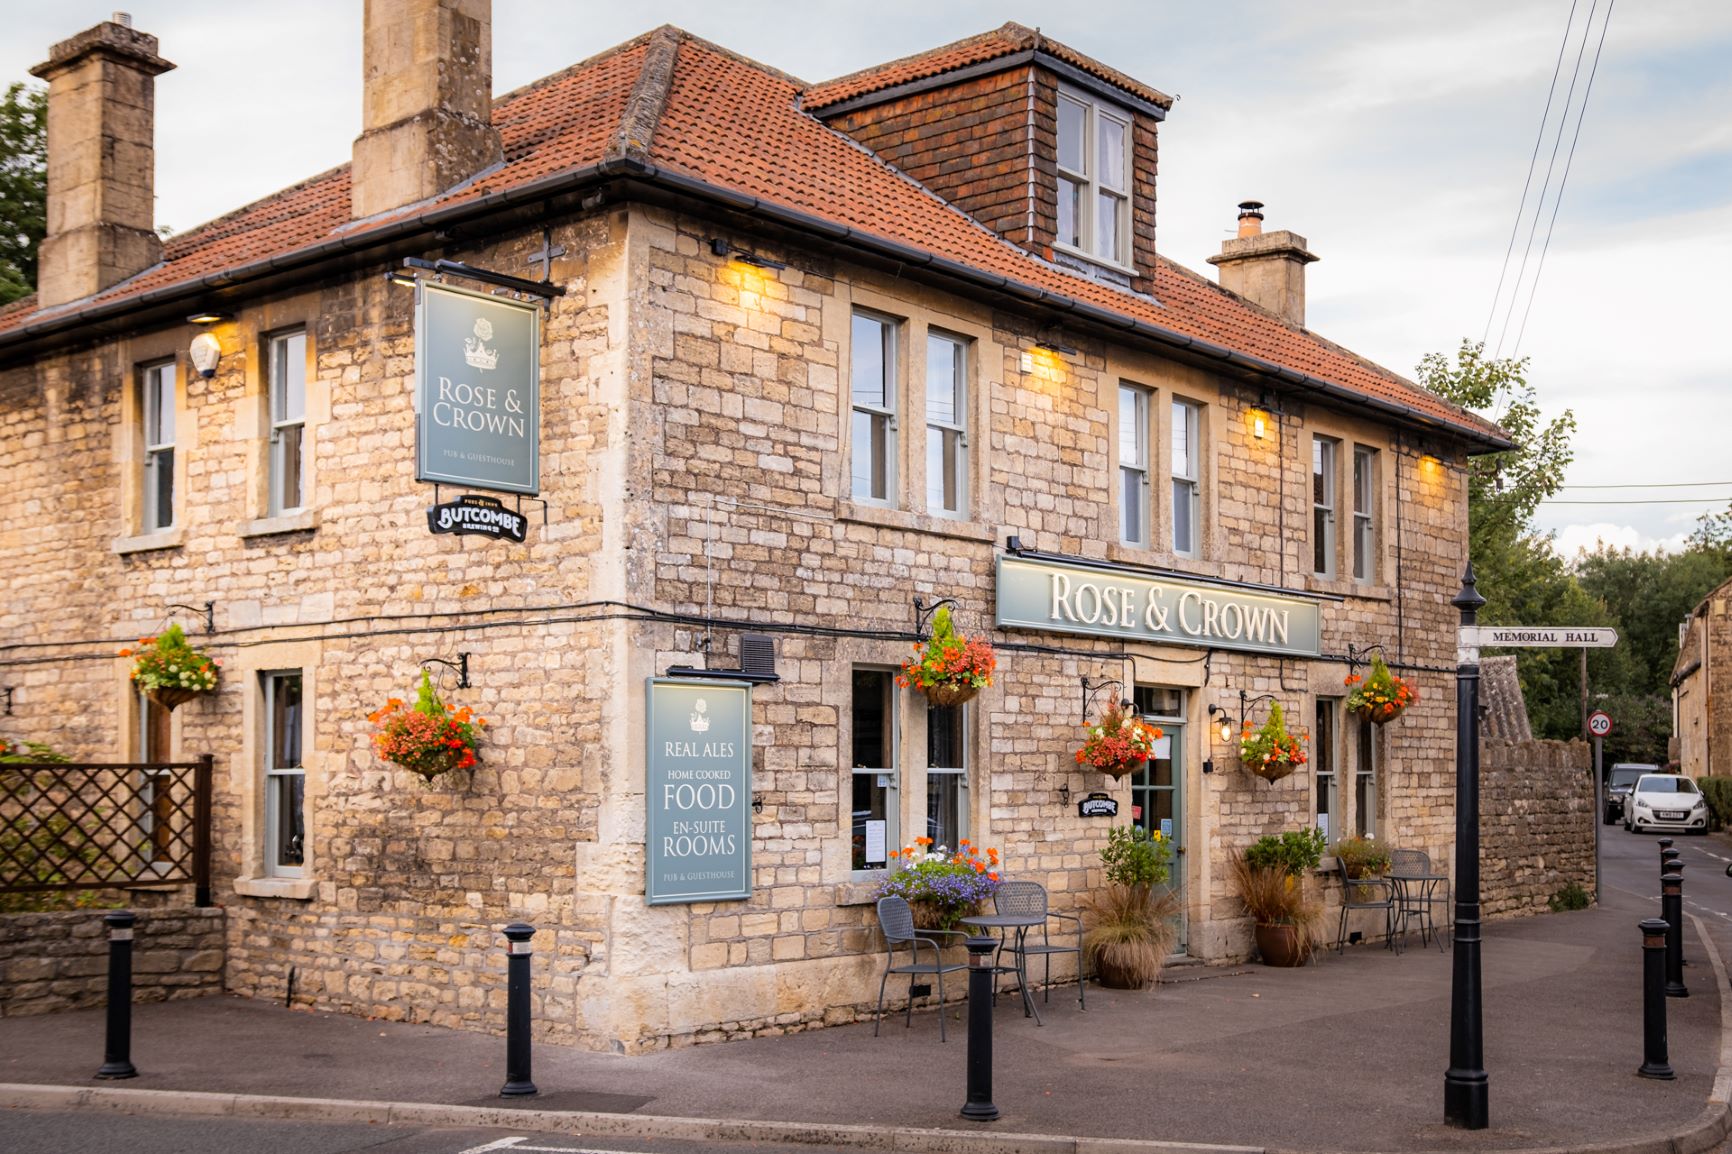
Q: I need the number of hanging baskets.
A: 6